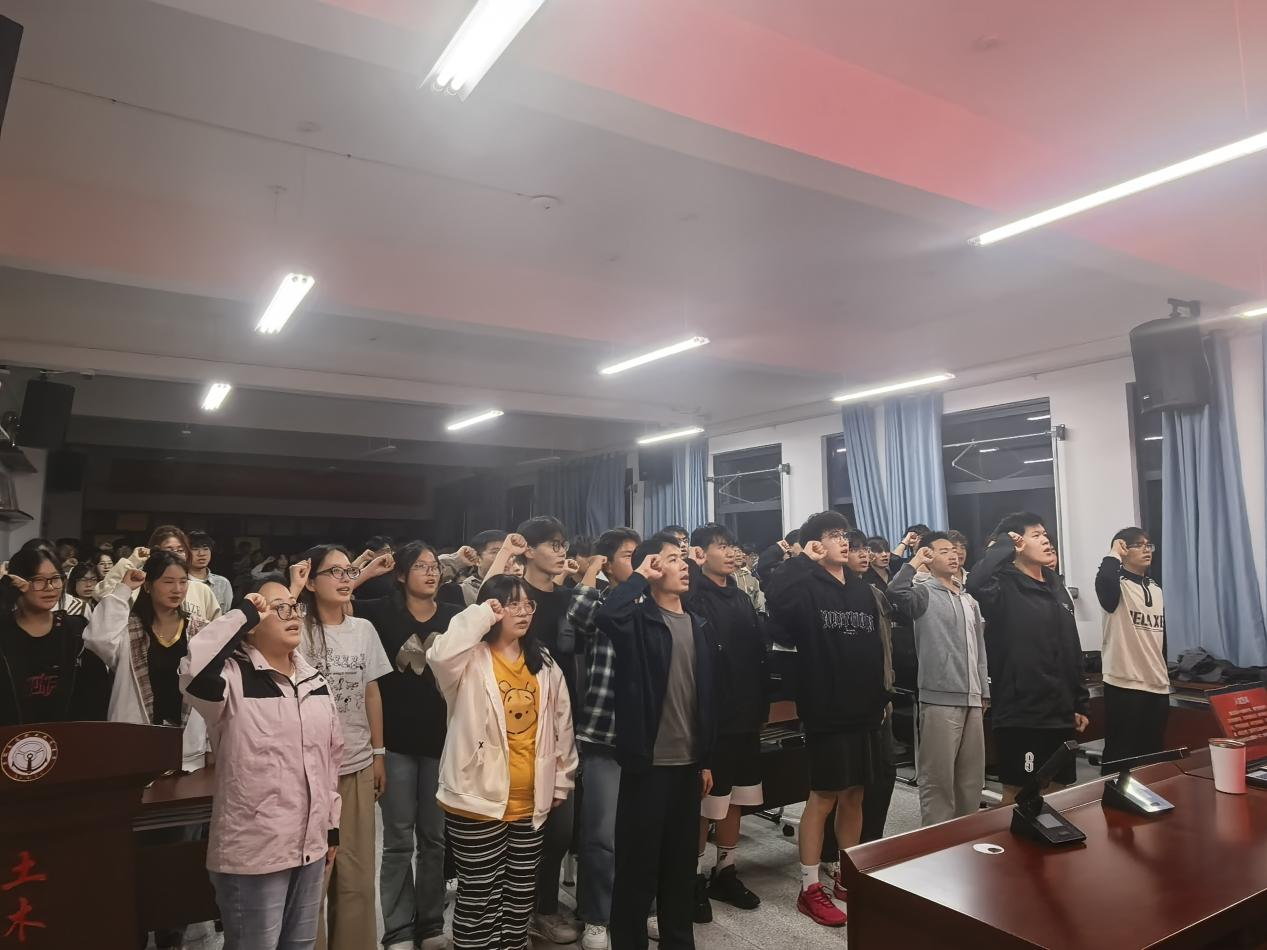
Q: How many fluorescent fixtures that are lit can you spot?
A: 9